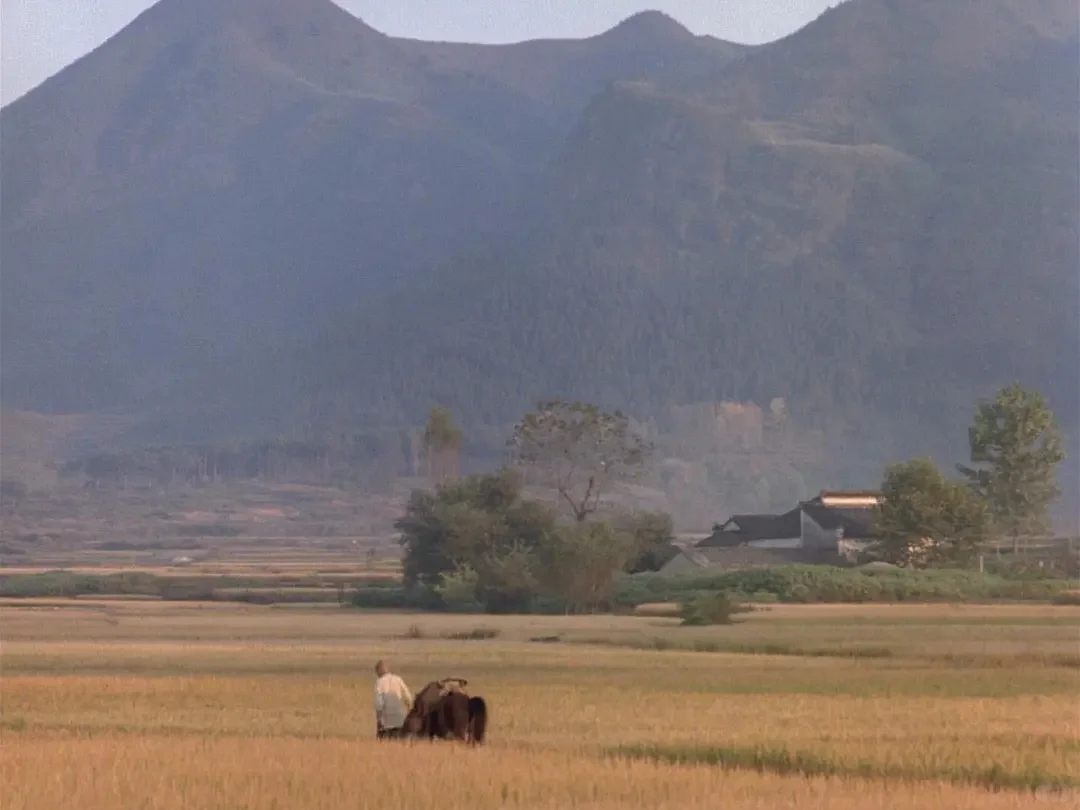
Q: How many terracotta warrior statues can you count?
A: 0